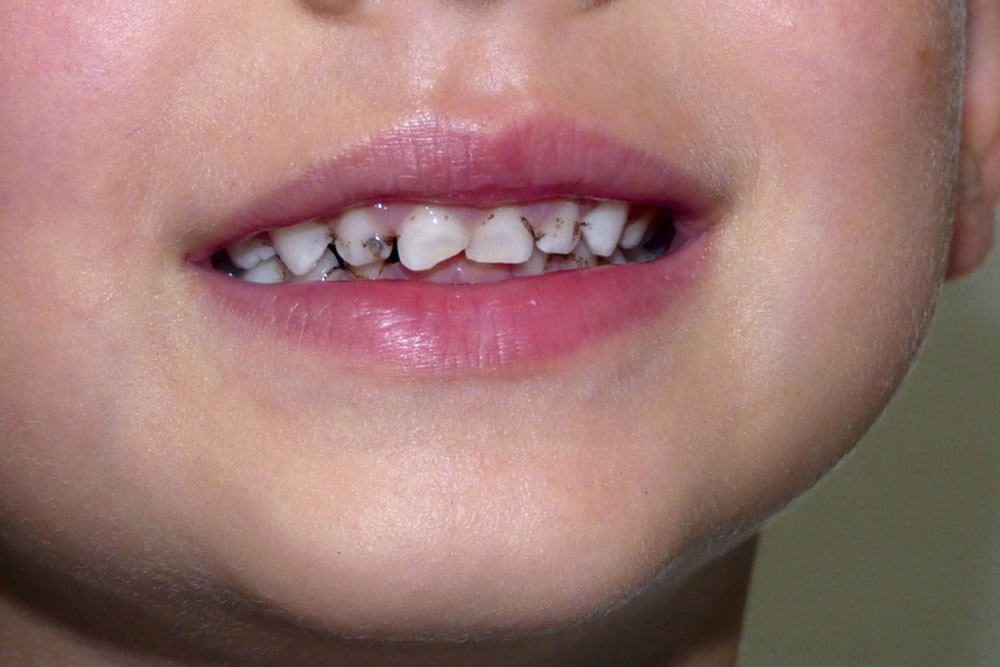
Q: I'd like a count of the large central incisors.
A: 2